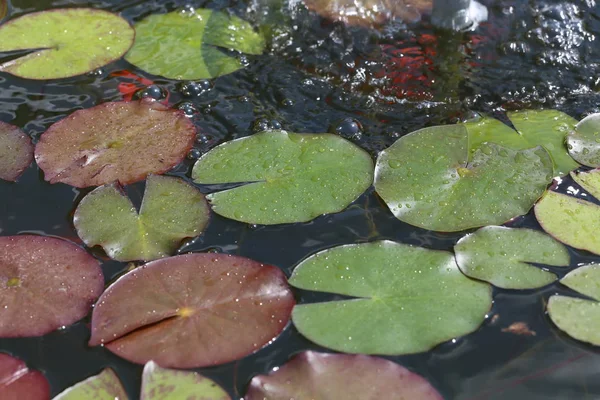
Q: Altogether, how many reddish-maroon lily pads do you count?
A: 6